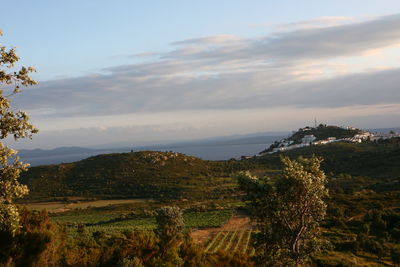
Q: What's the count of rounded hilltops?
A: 2